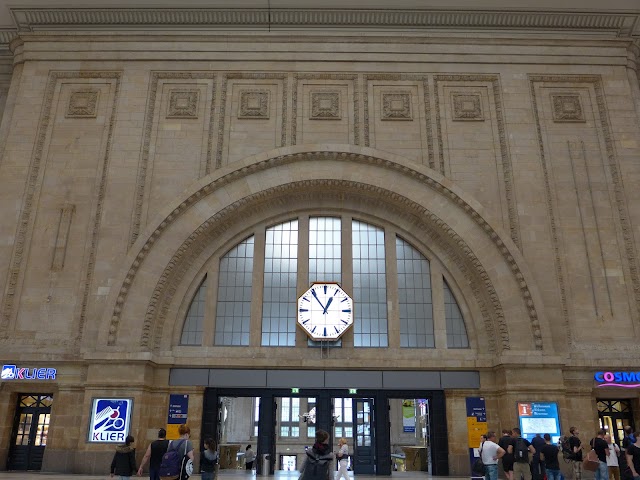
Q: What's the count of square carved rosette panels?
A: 7